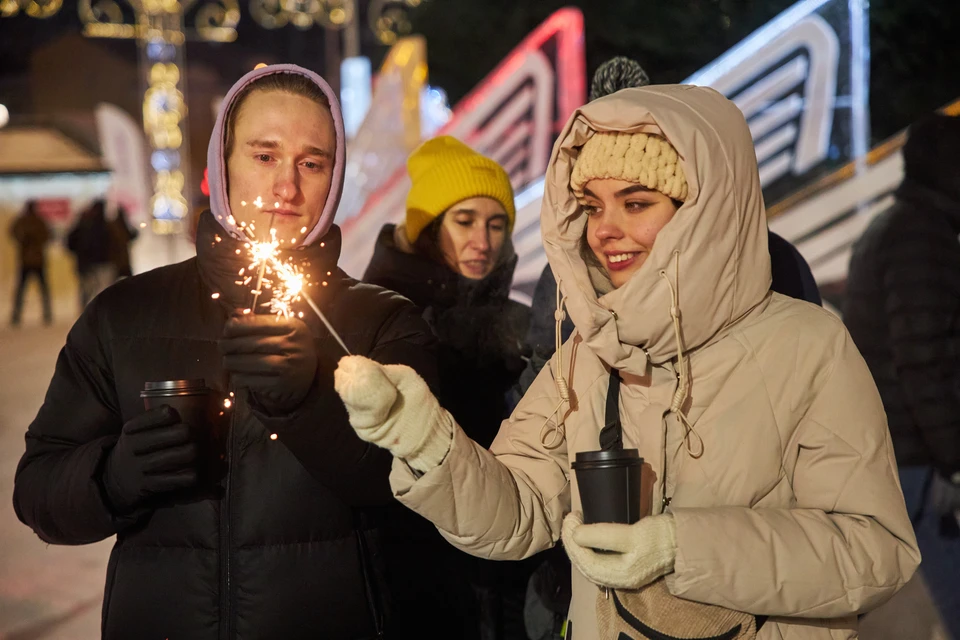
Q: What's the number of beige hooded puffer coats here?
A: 1